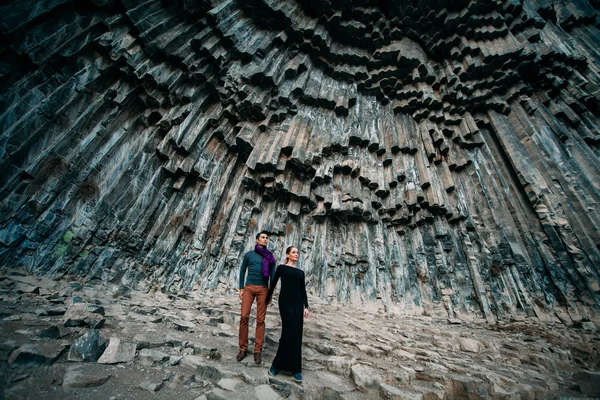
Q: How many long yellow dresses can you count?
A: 0